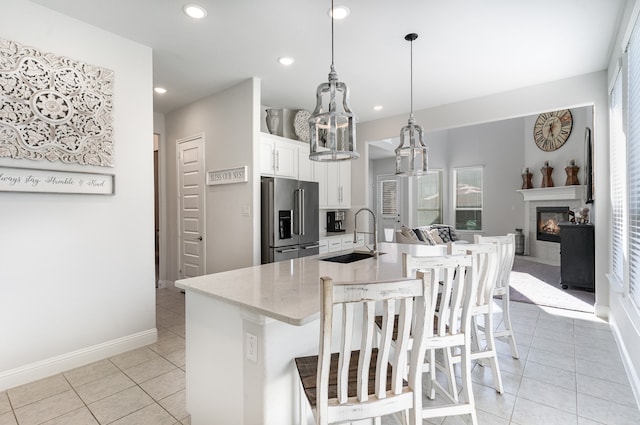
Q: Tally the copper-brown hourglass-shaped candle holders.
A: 3